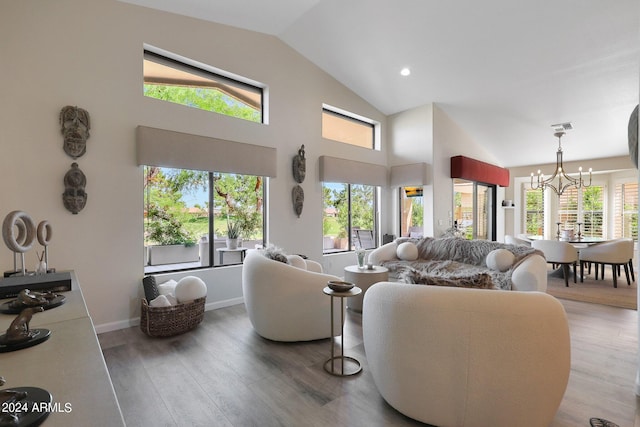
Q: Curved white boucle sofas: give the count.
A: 3